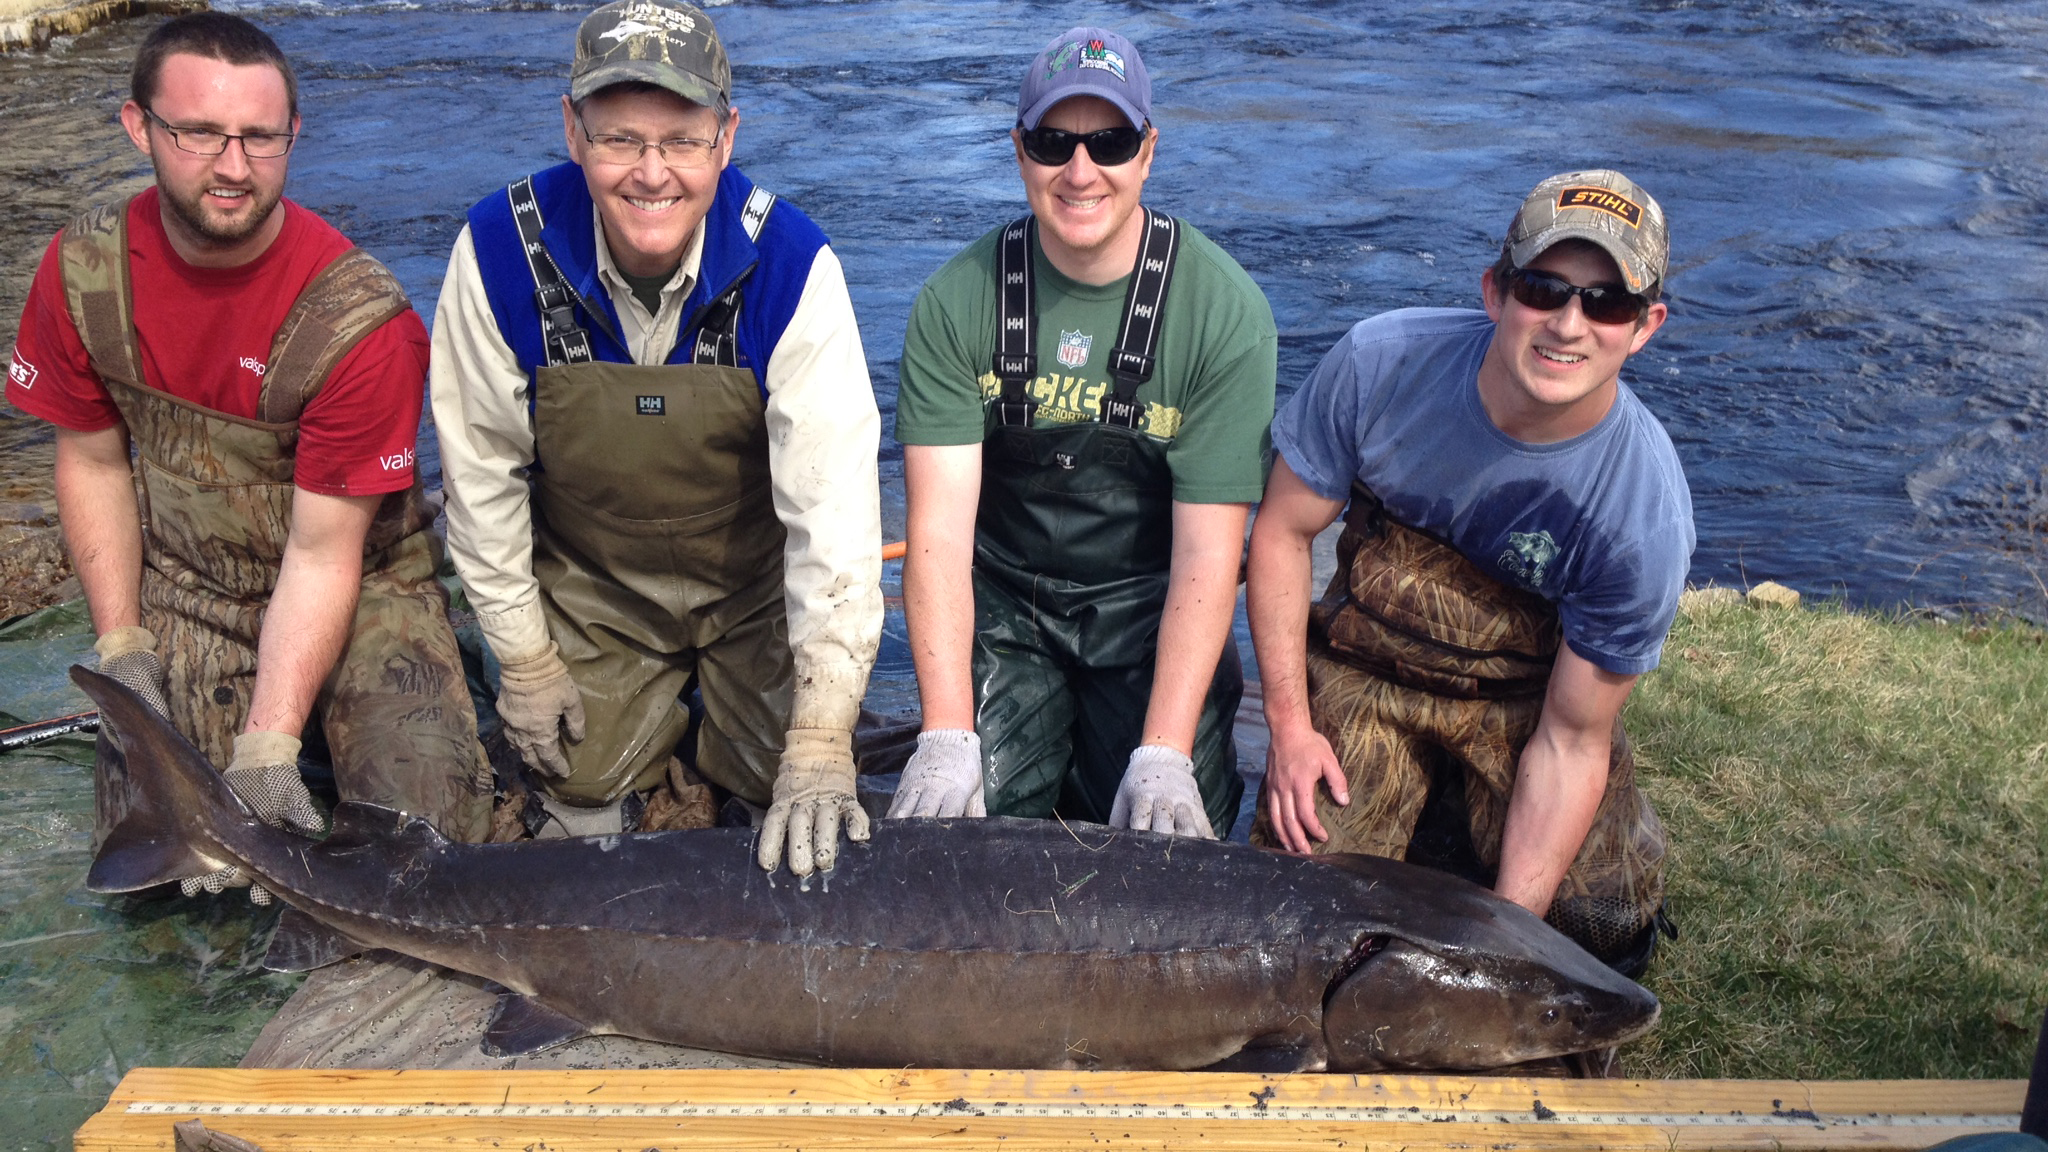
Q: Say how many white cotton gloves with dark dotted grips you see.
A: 2